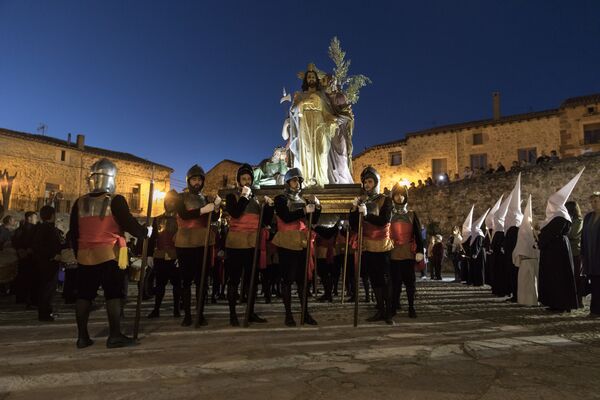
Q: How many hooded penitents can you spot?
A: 7